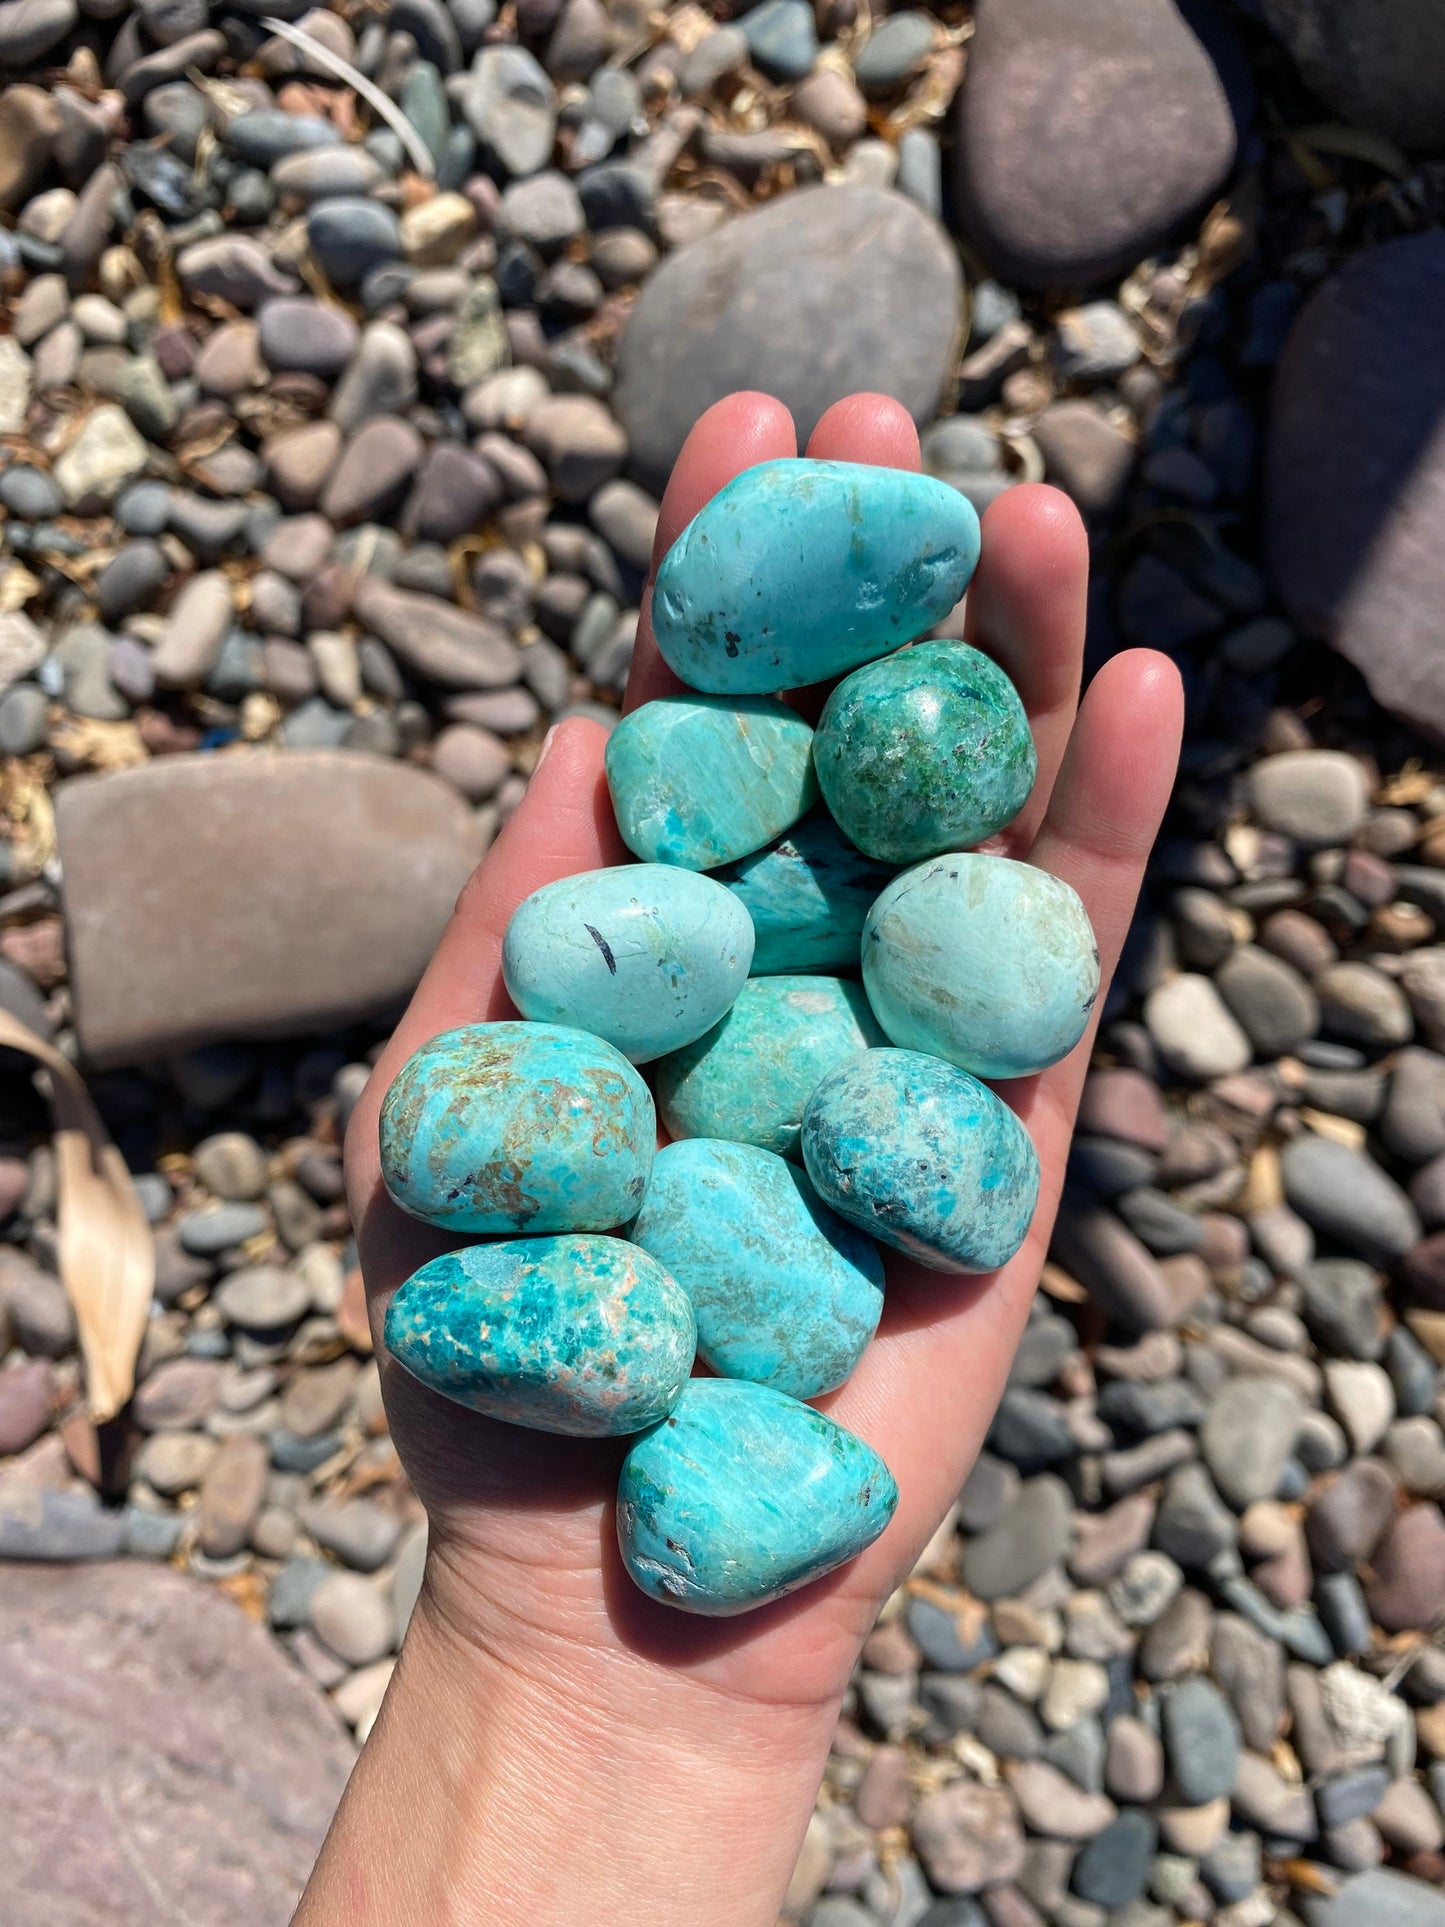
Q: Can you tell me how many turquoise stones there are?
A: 12